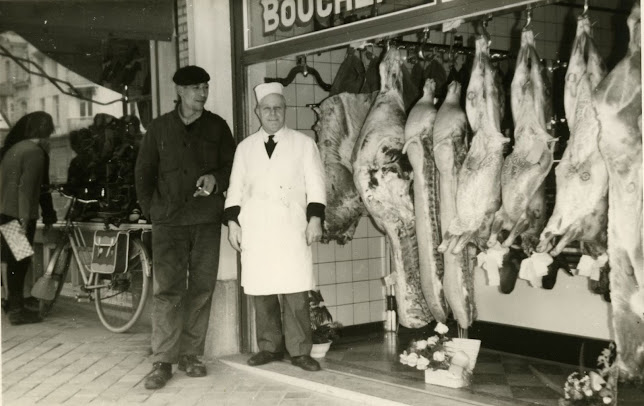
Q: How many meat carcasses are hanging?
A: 8